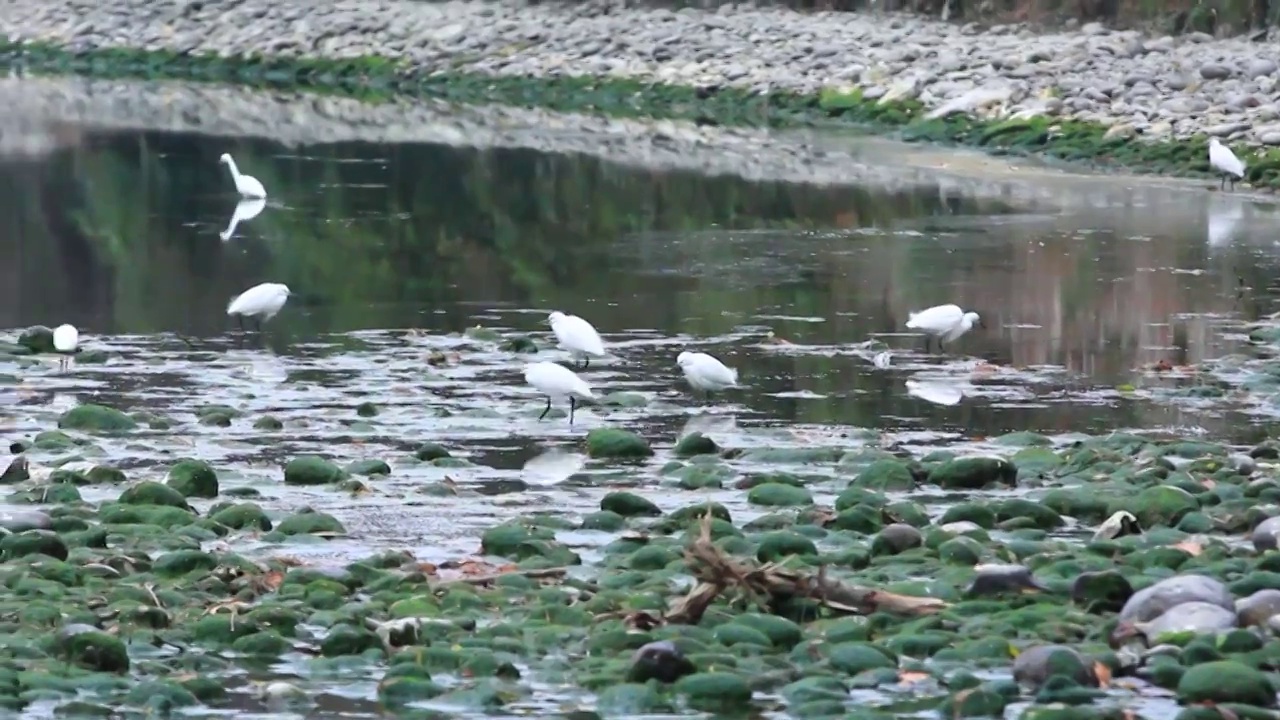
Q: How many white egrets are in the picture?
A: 8